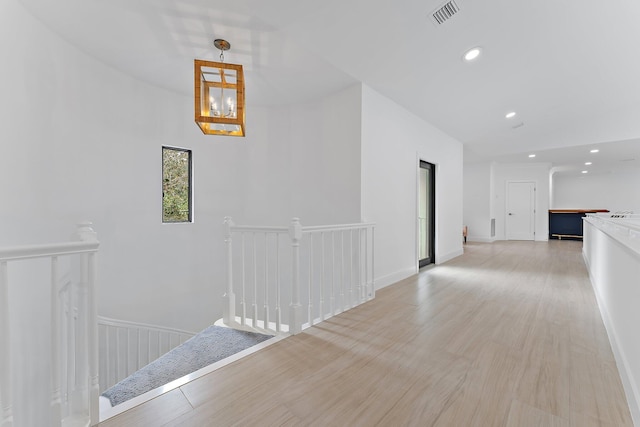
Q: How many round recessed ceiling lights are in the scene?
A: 6